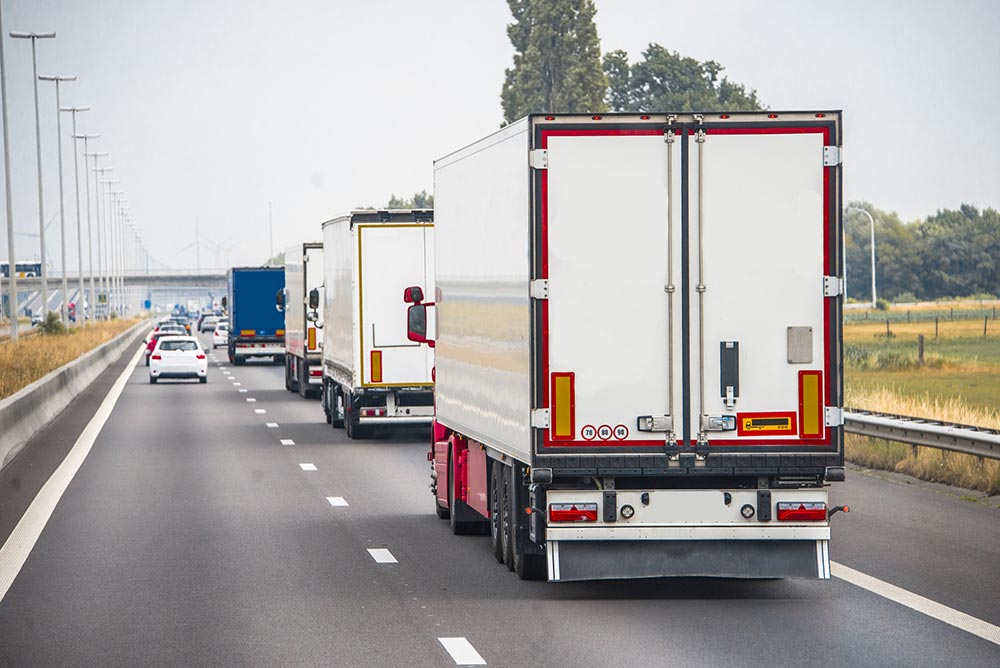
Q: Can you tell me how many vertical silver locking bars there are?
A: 2